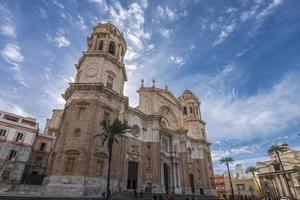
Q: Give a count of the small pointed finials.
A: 3